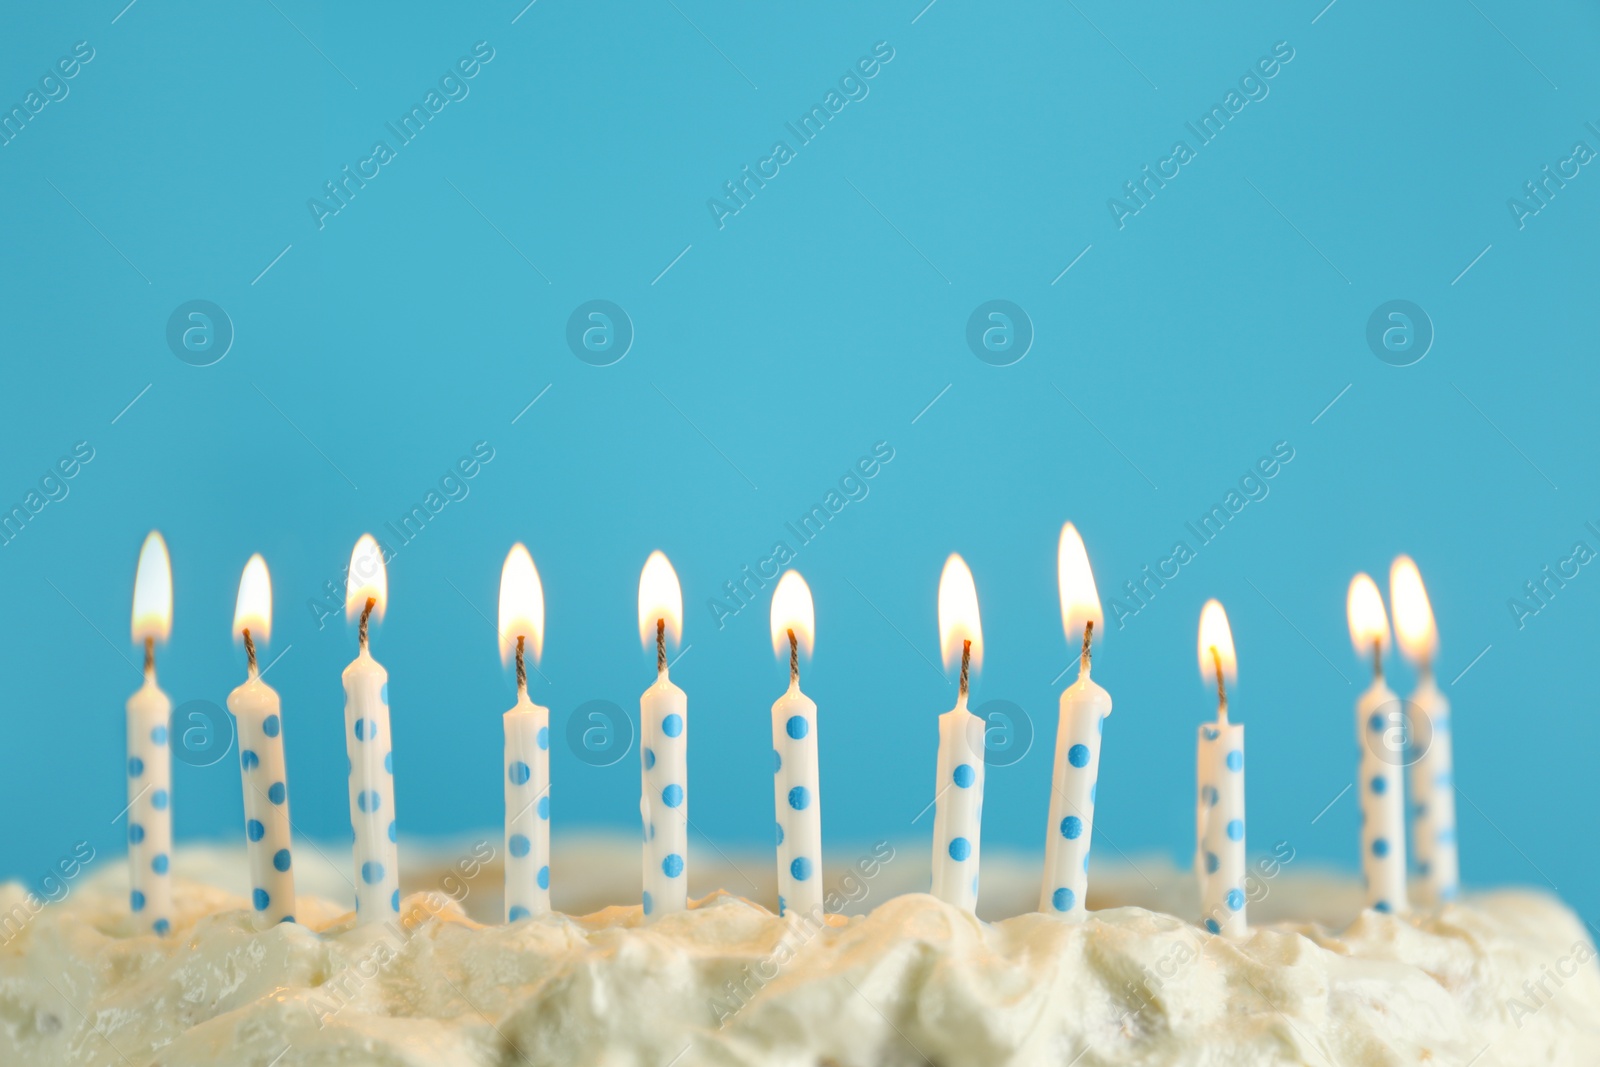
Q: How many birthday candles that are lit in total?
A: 11